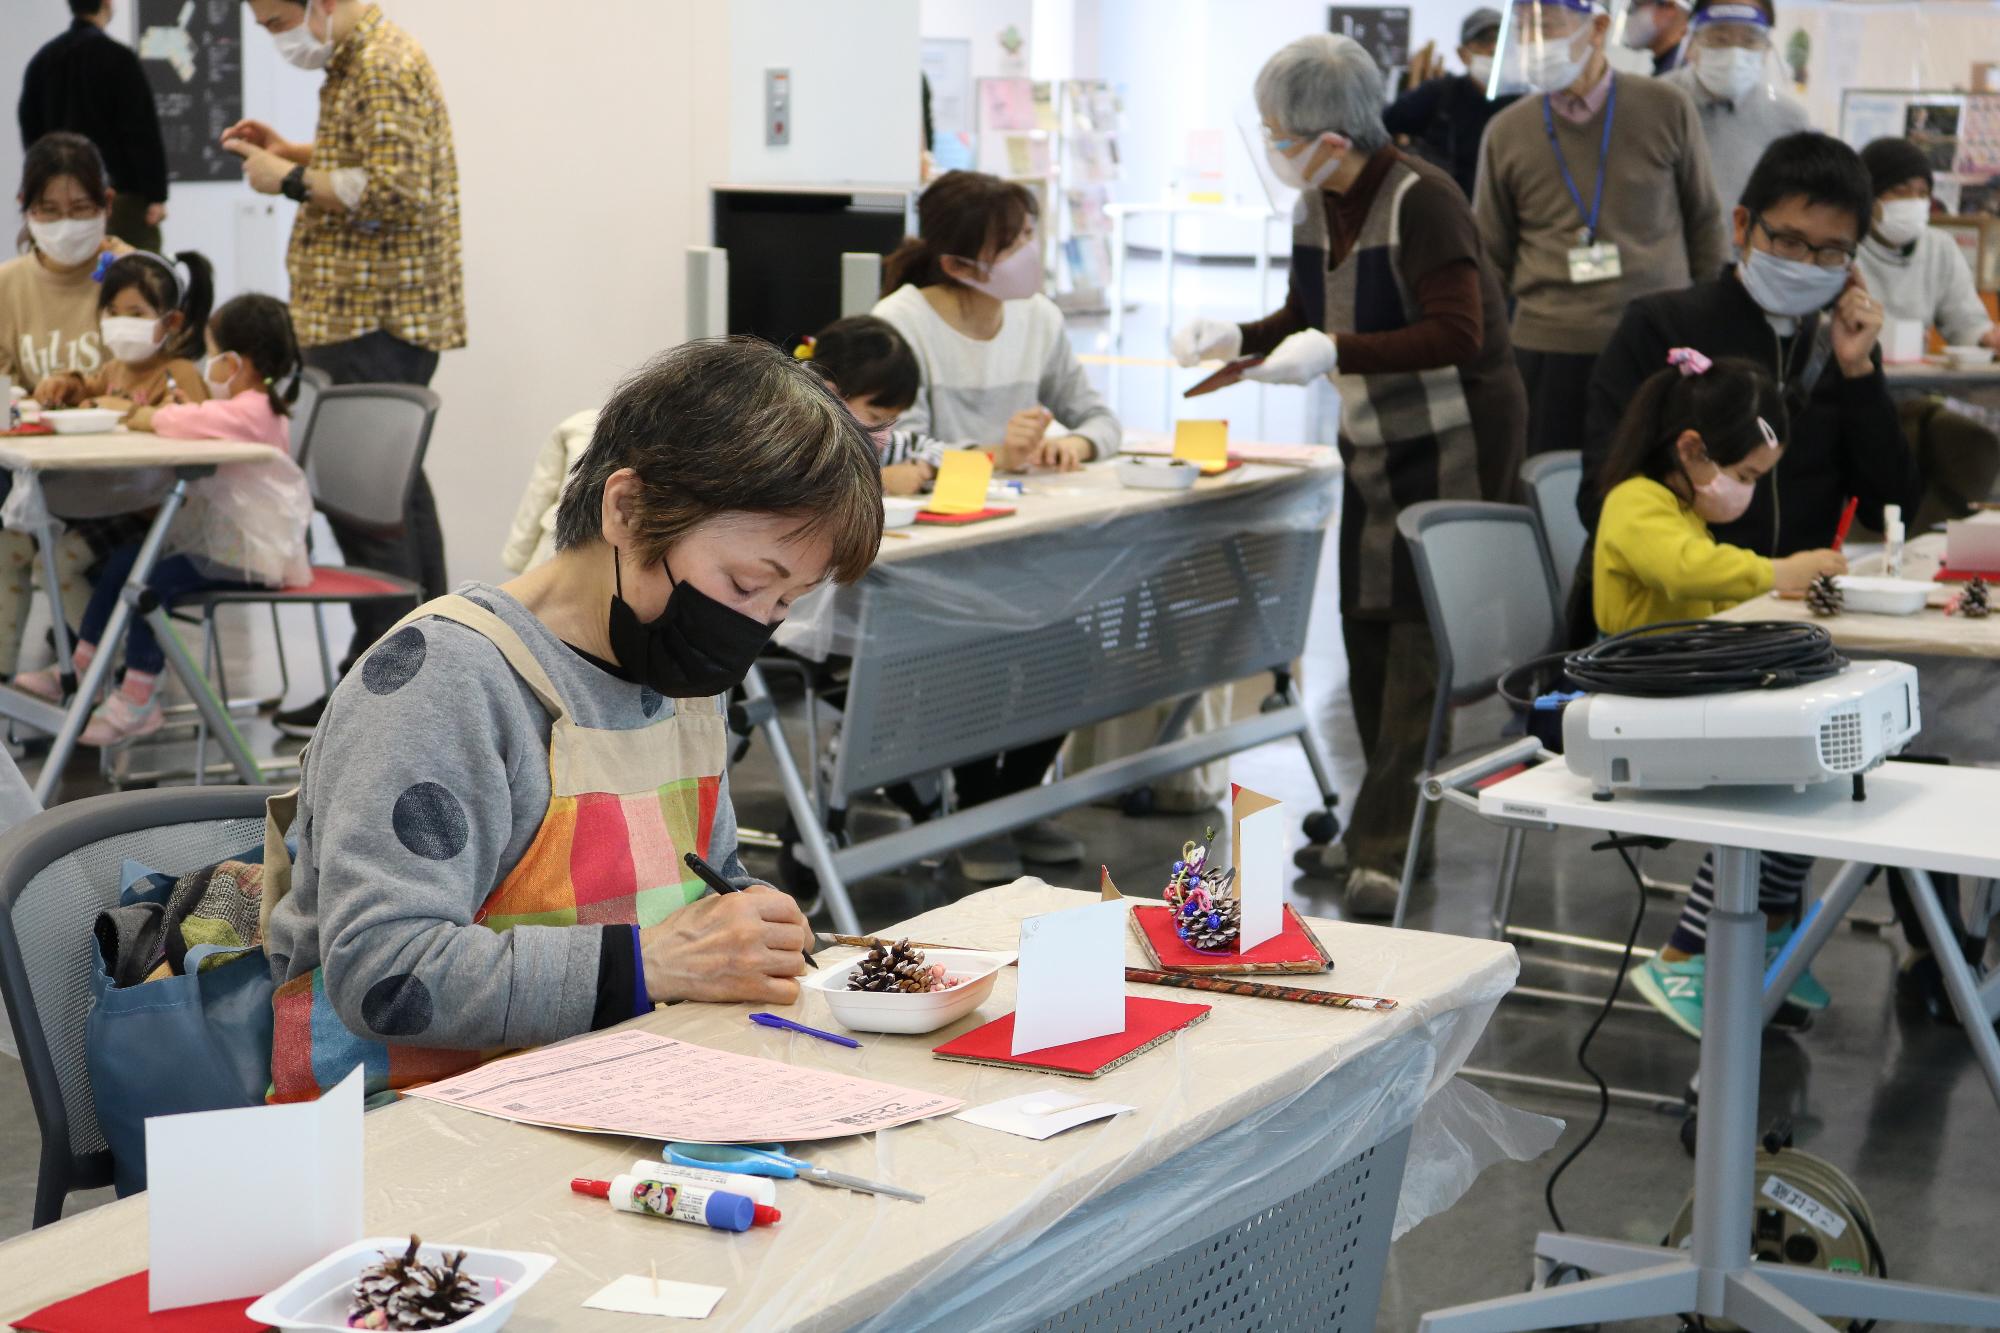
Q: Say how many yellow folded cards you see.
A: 2